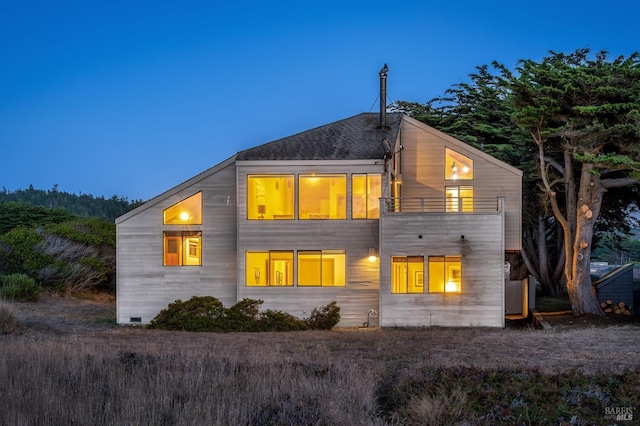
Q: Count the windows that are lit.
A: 11